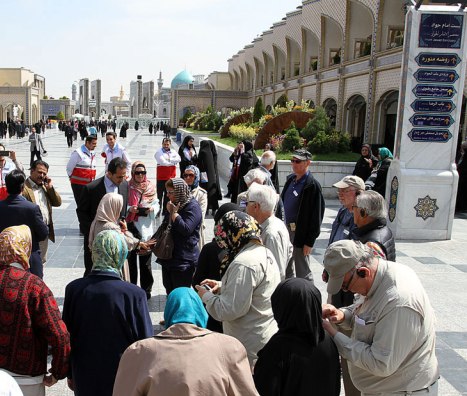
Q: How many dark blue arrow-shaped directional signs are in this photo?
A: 6